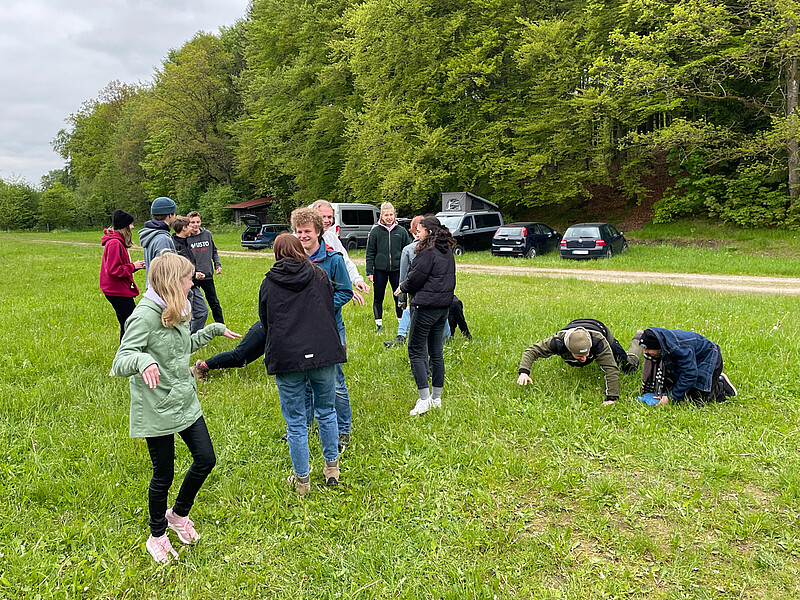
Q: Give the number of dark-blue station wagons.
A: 1